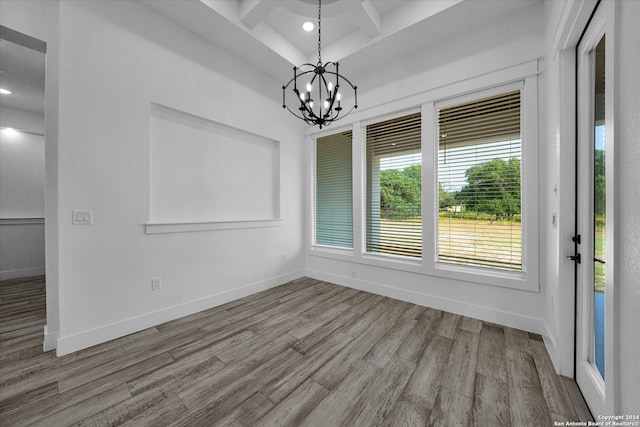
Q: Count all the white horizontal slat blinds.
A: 3